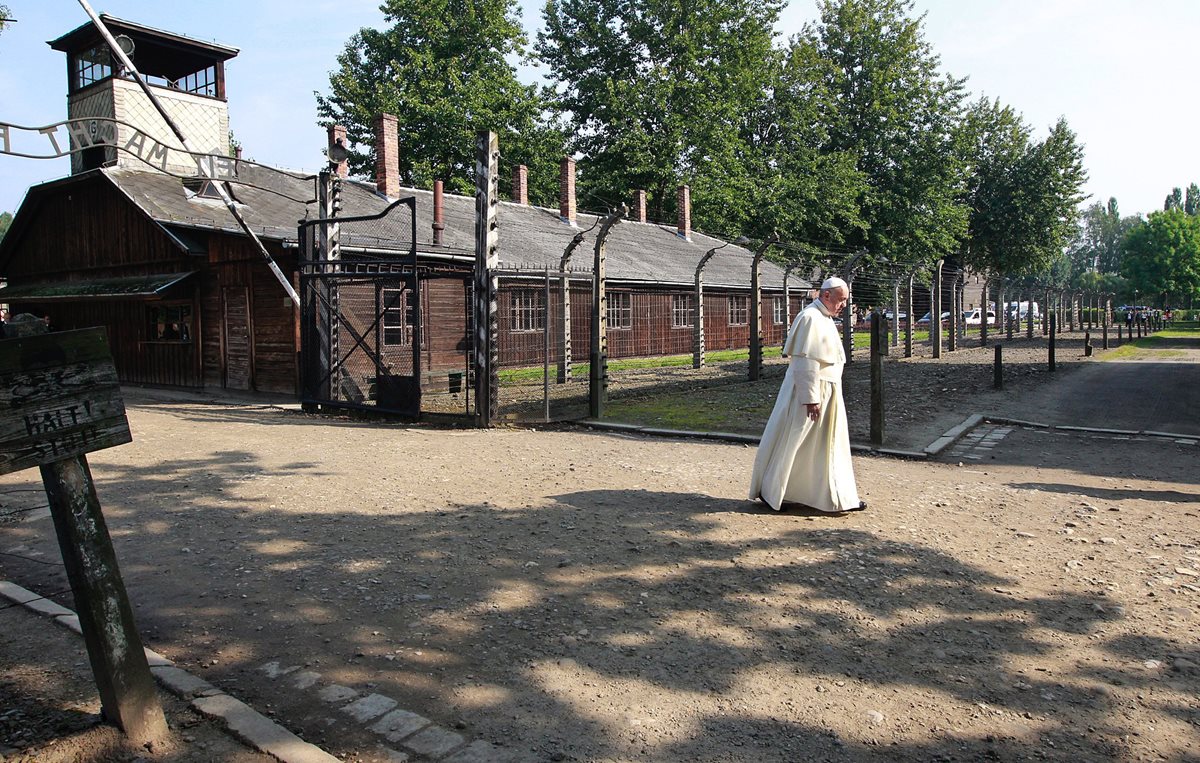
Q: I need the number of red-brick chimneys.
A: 6